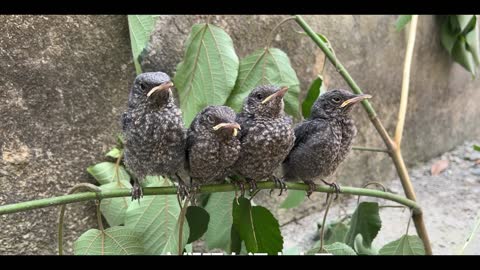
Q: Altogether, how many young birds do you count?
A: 4